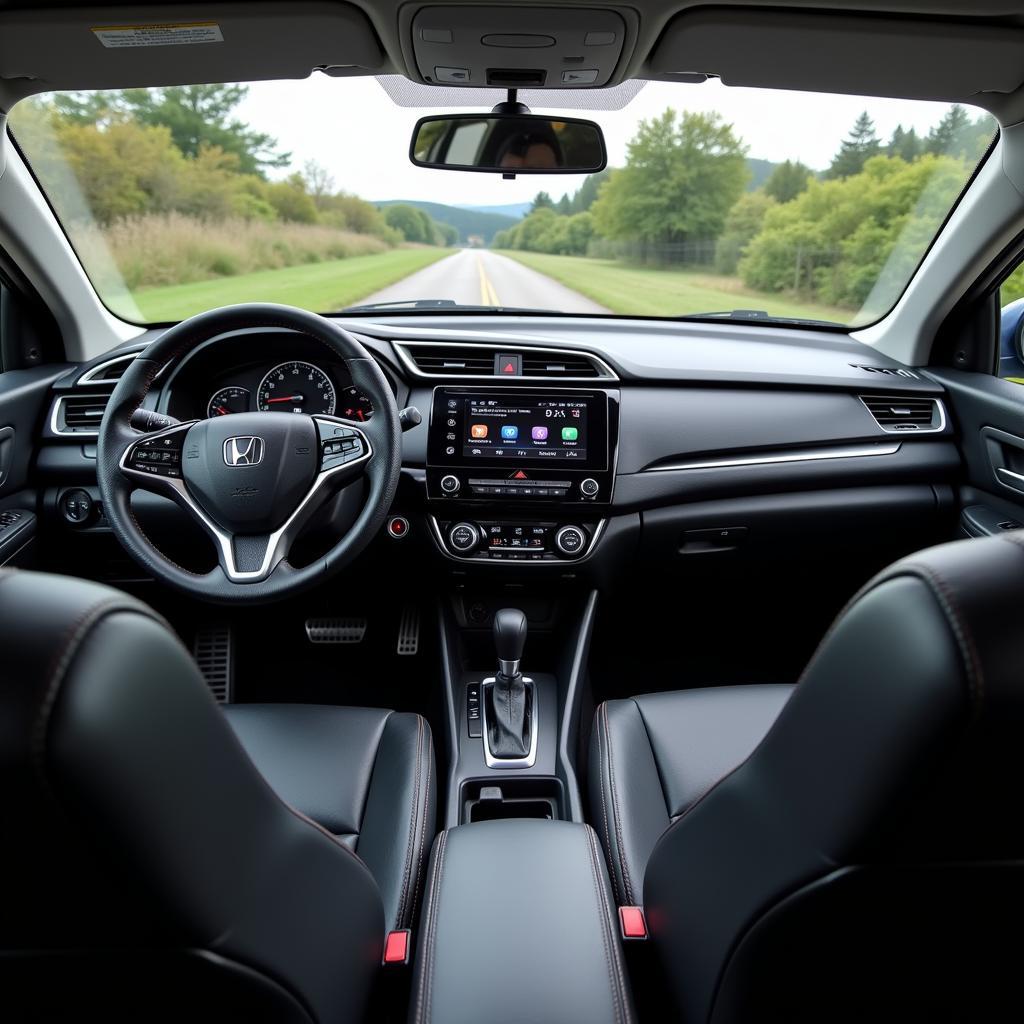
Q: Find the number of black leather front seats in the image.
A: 2